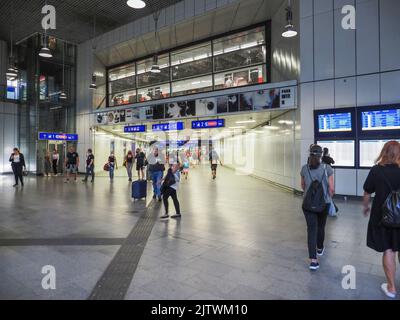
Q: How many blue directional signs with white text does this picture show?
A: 4